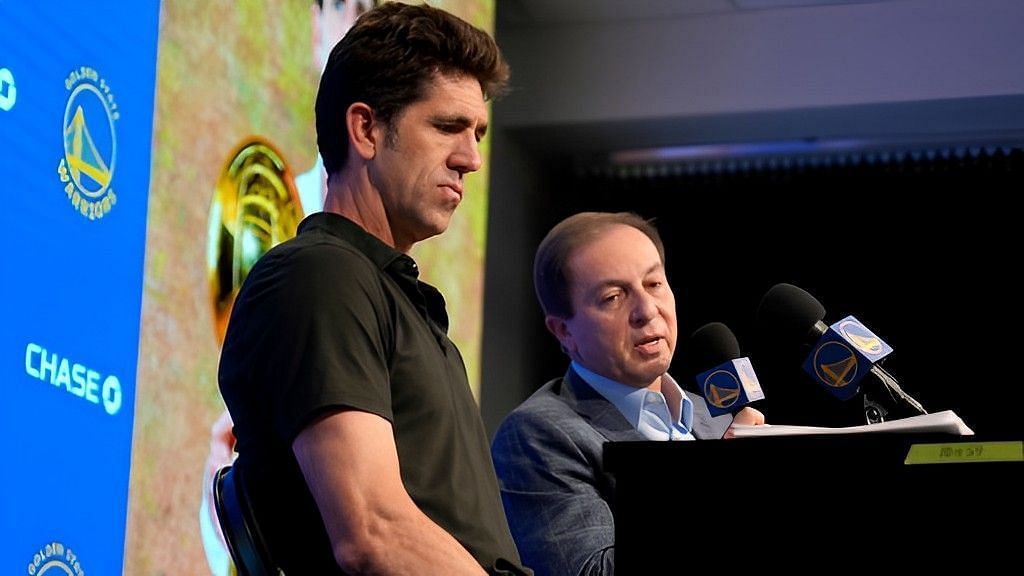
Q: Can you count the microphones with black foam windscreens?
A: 2